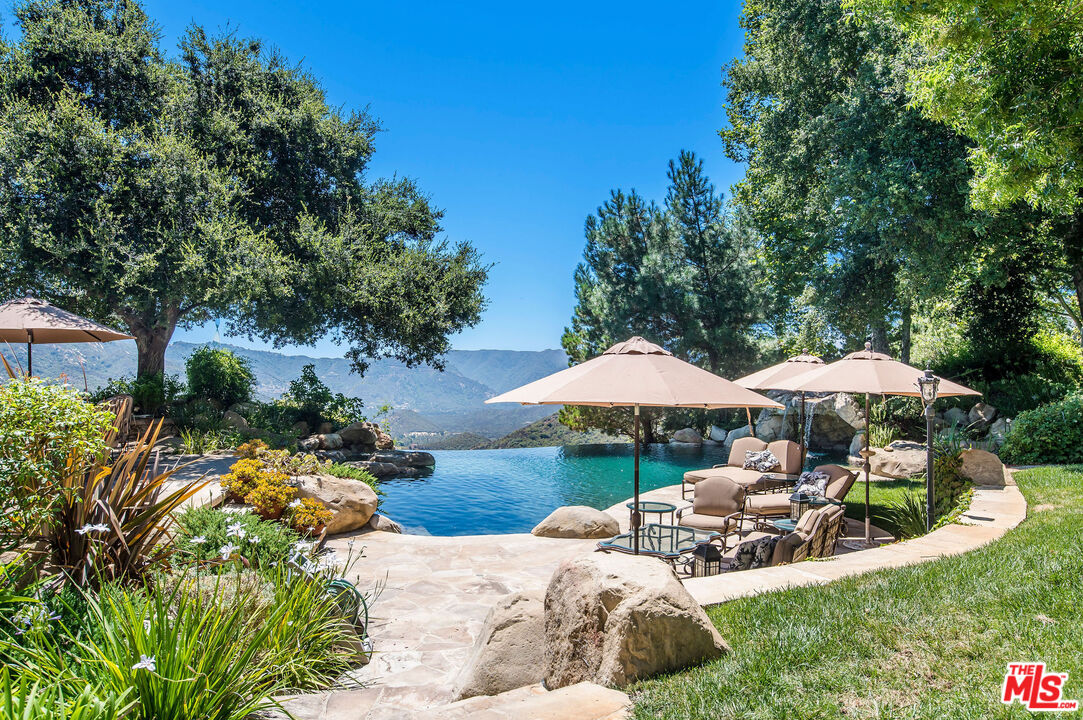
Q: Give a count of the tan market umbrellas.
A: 4